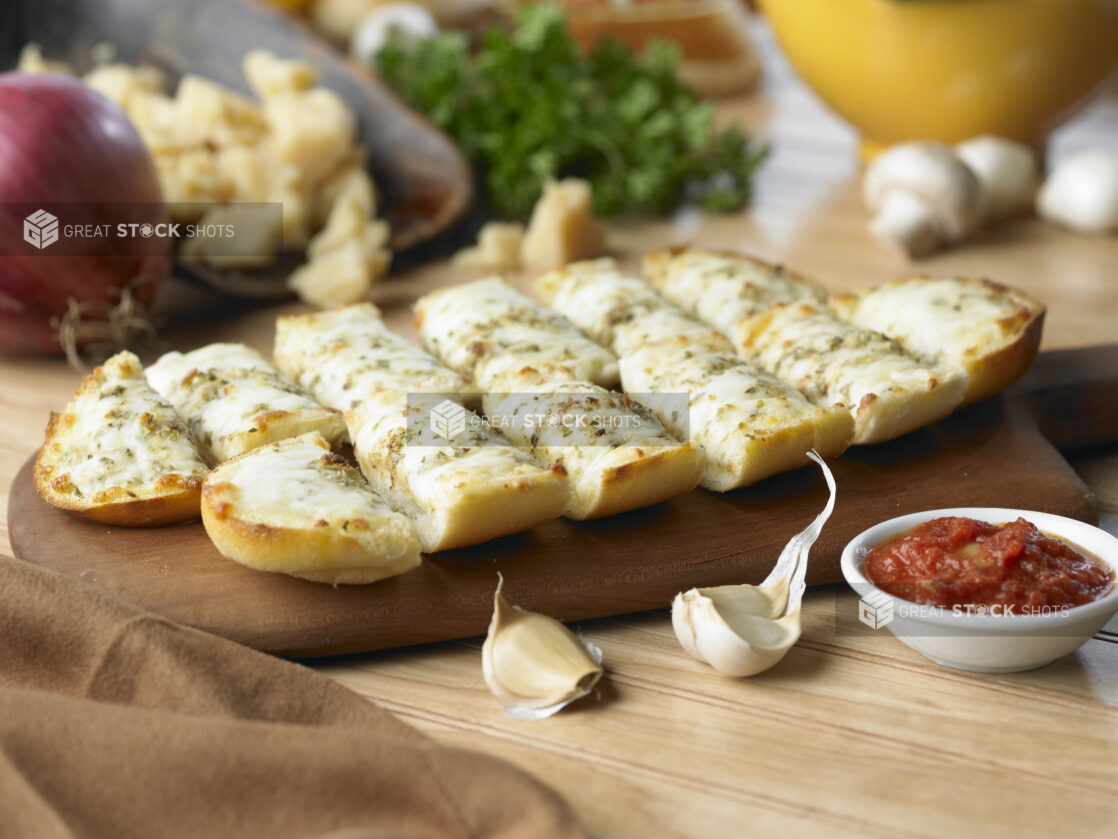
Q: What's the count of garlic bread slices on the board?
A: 12